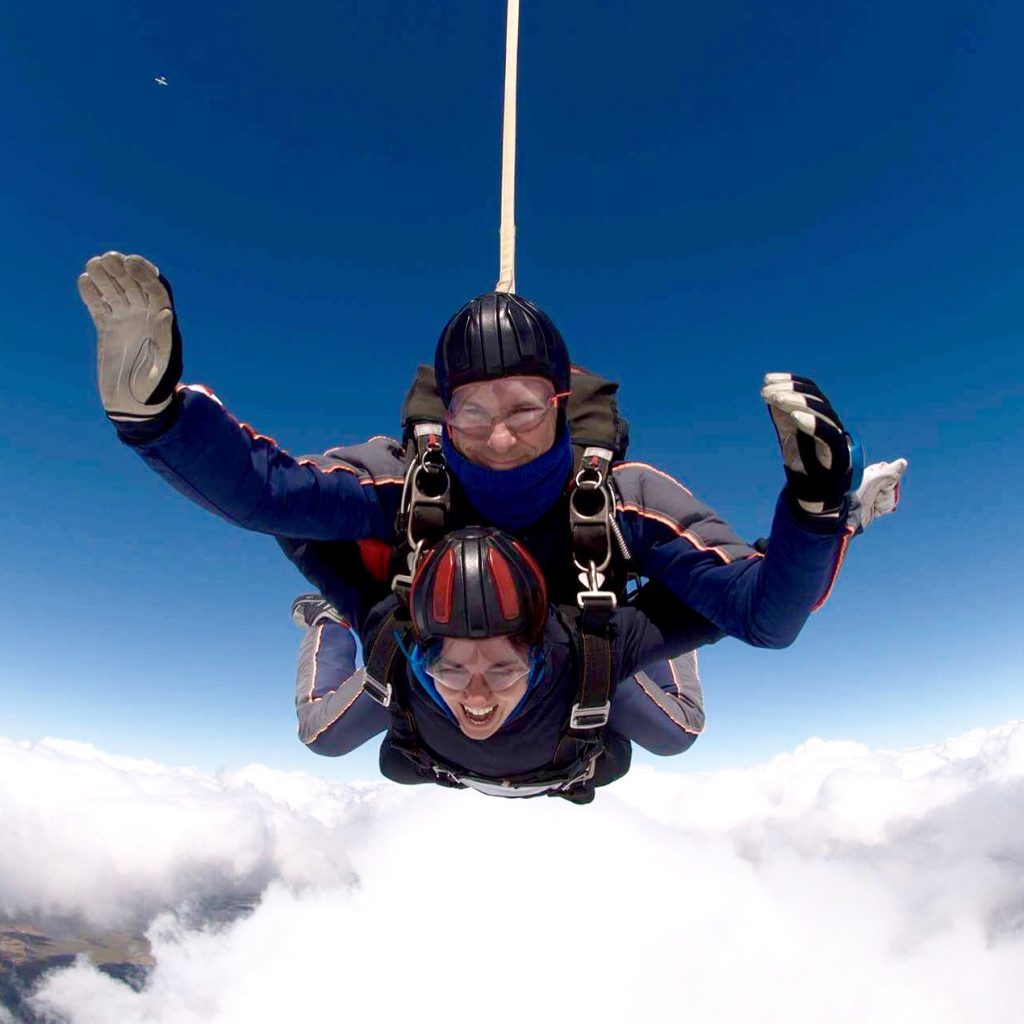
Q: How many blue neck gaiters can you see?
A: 1